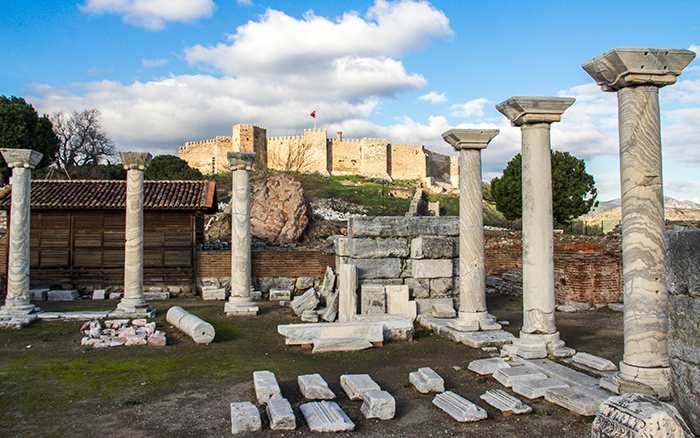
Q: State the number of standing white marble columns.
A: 6